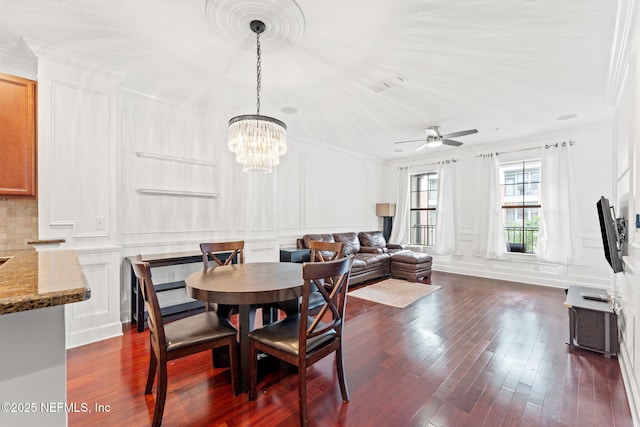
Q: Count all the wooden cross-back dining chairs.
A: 4